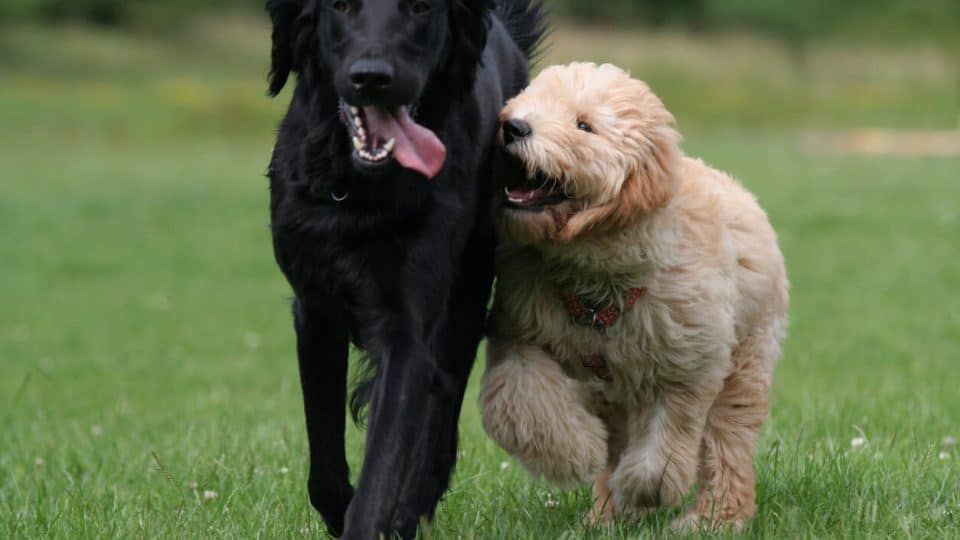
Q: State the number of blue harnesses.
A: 0